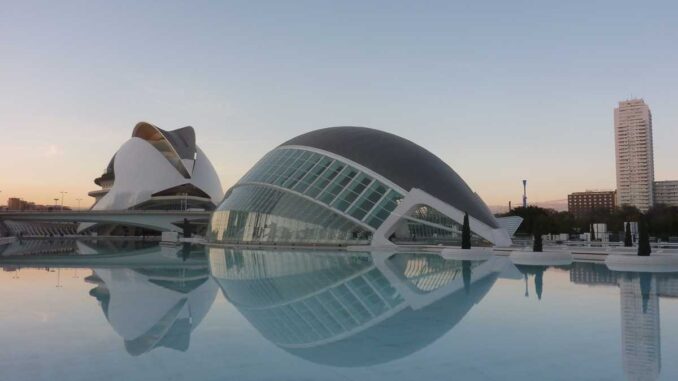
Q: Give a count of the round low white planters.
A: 3